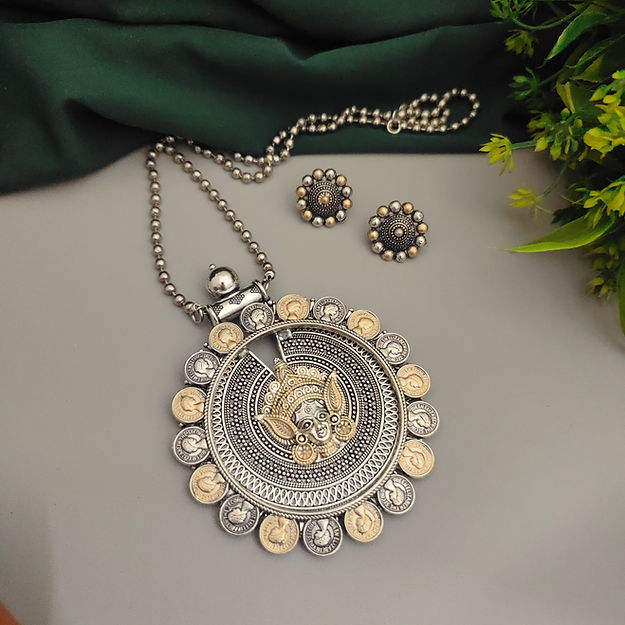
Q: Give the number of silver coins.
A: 9